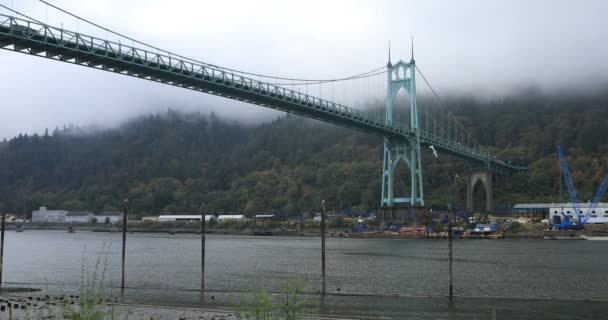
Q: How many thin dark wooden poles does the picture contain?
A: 5